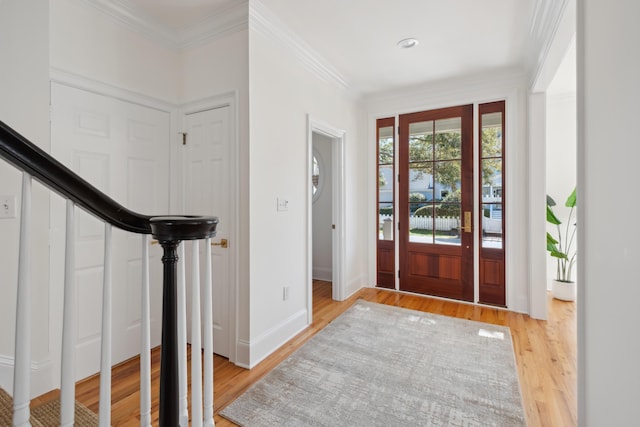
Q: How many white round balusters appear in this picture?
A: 7